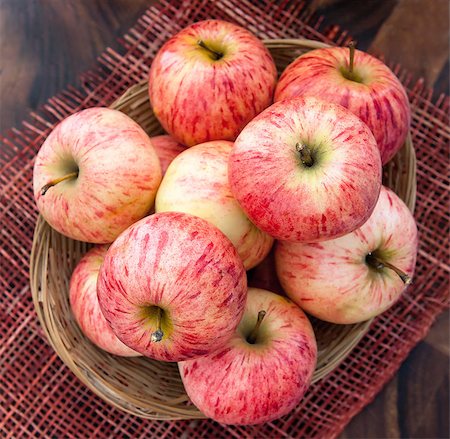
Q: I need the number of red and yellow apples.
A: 10